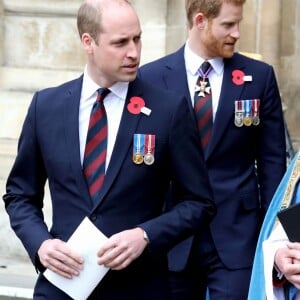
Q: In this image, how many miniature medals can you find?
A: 5